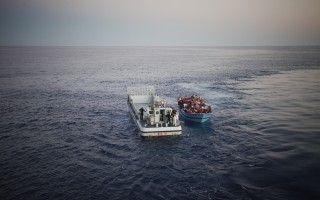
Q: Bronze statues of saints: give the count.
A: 0